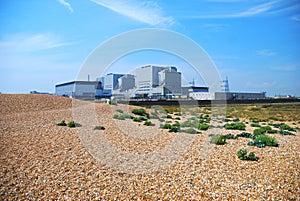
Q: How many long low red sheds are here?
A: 0